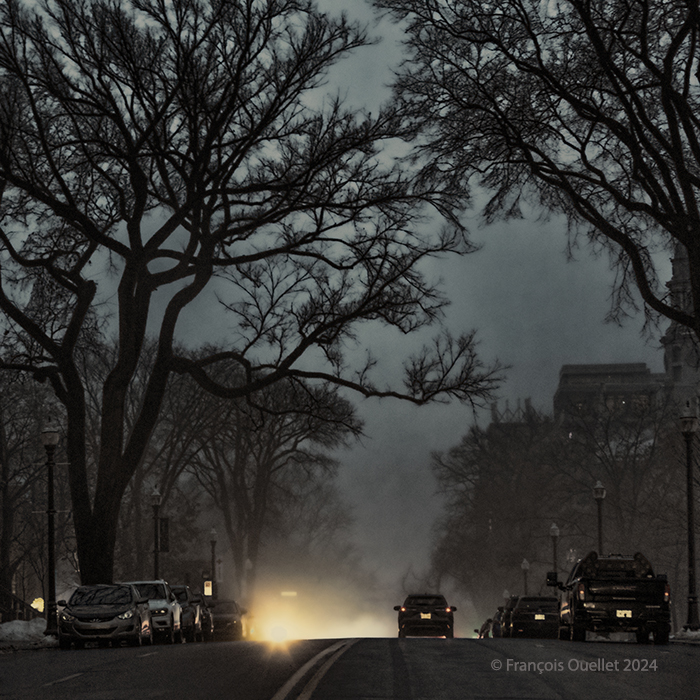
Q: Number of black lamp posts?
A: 7